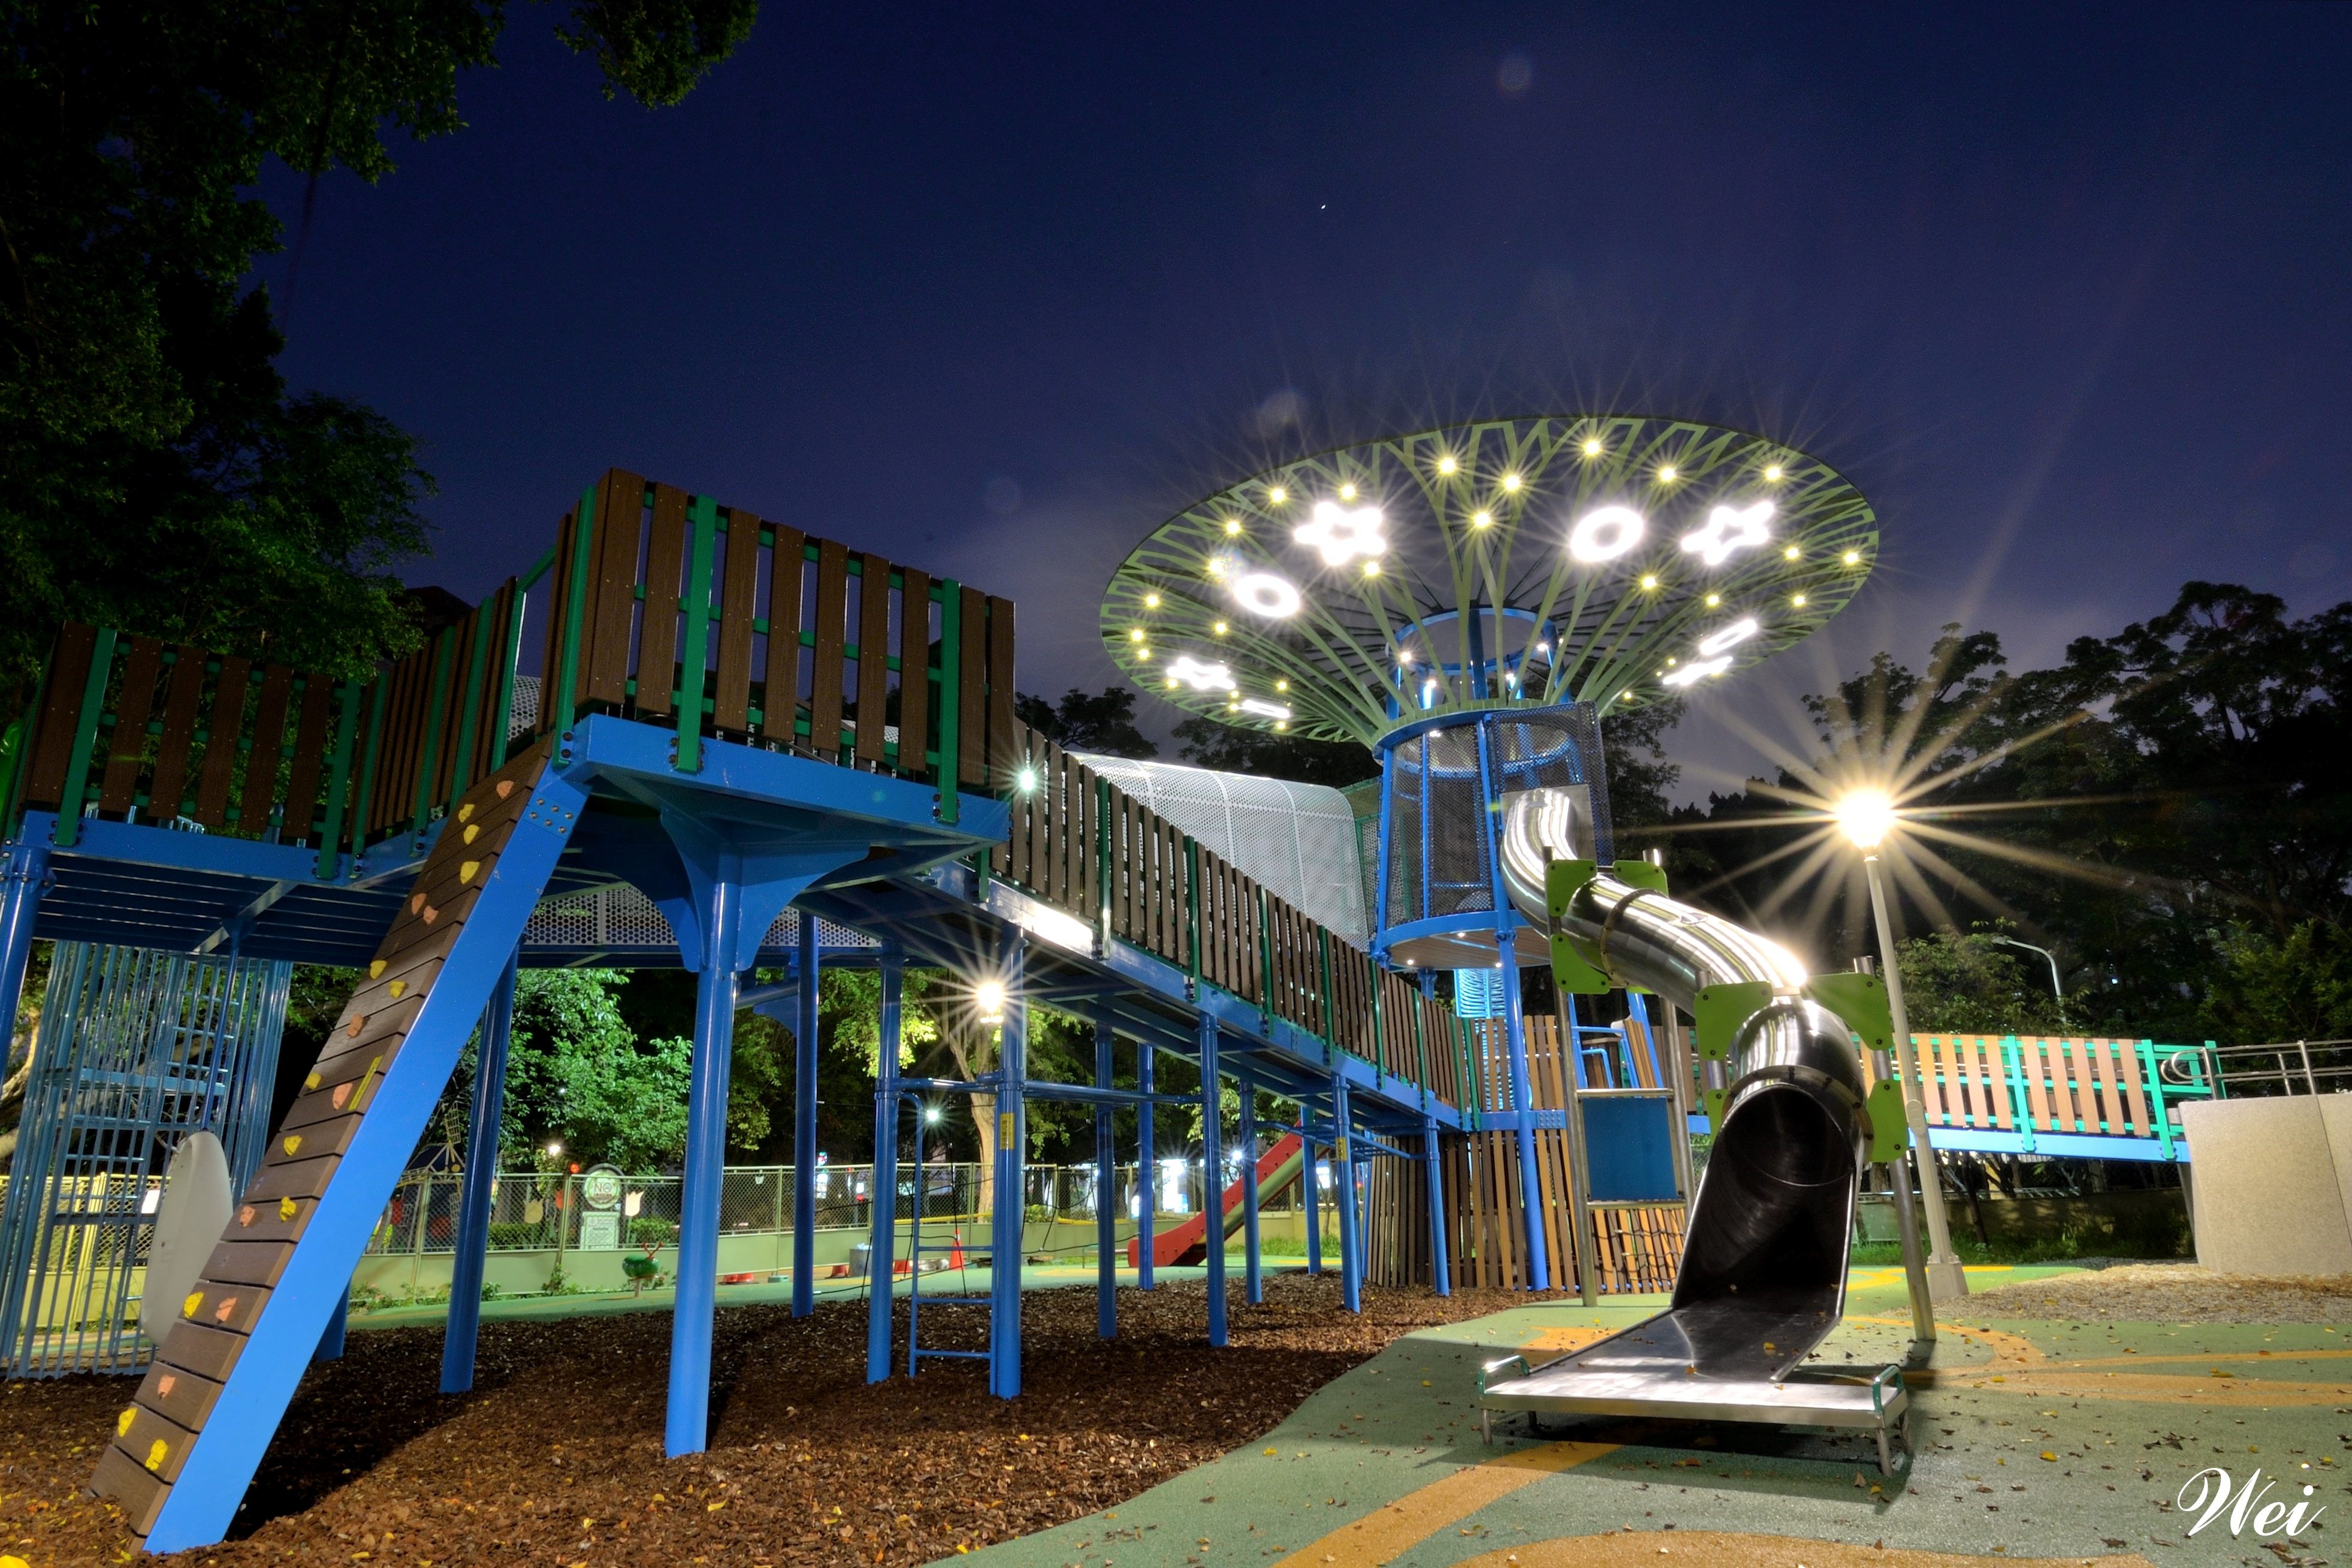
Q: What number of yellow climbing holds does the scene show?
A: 11